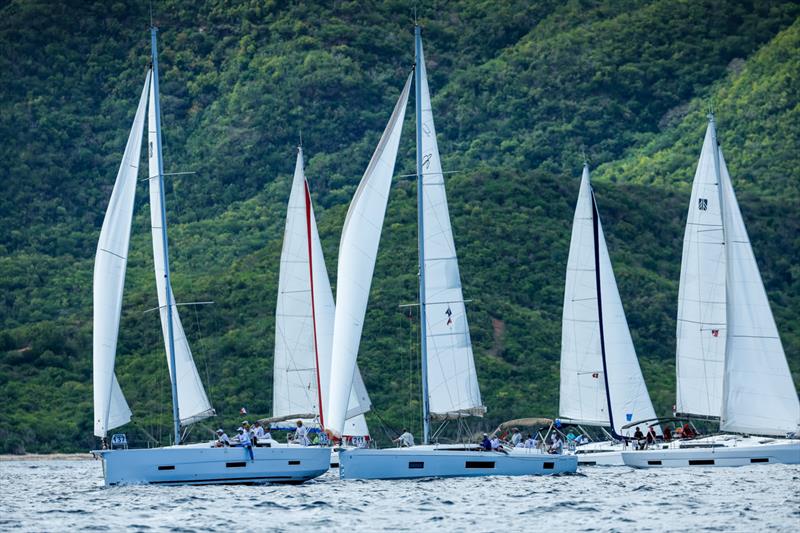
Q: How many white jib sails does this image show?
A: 5